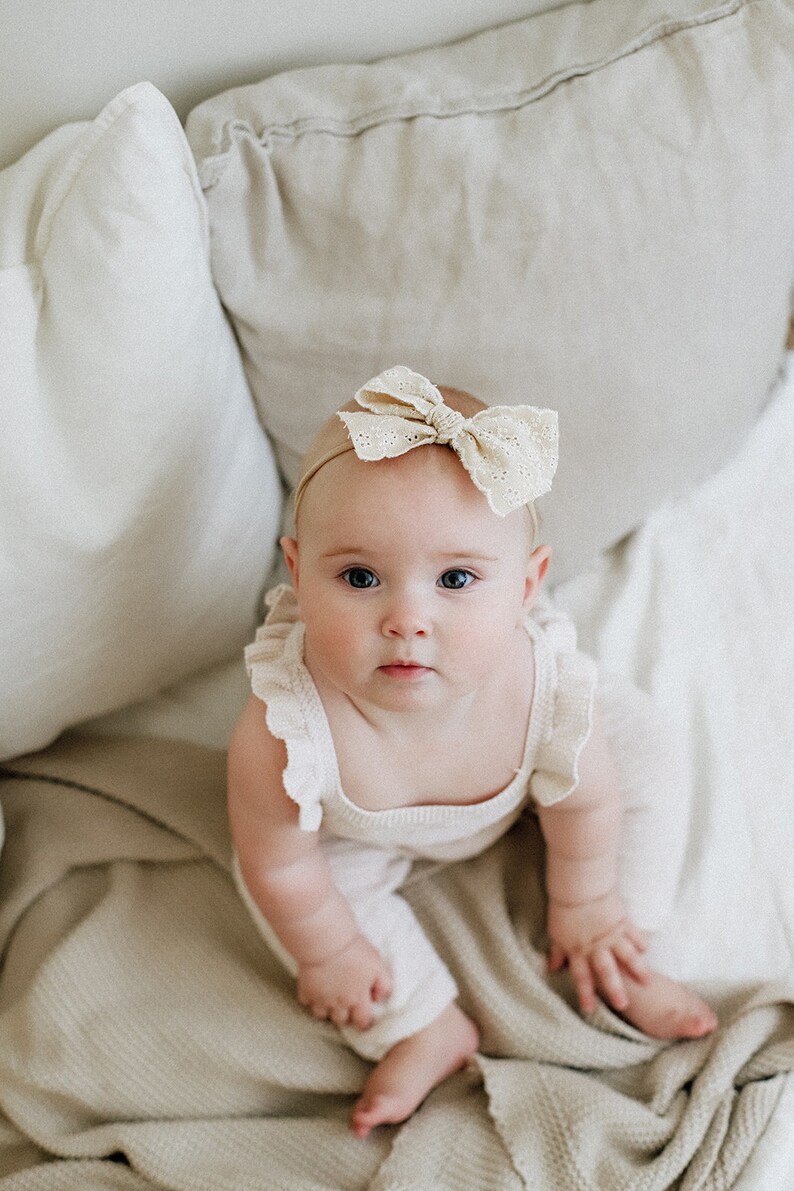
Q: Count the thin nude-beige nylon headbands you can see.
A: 1